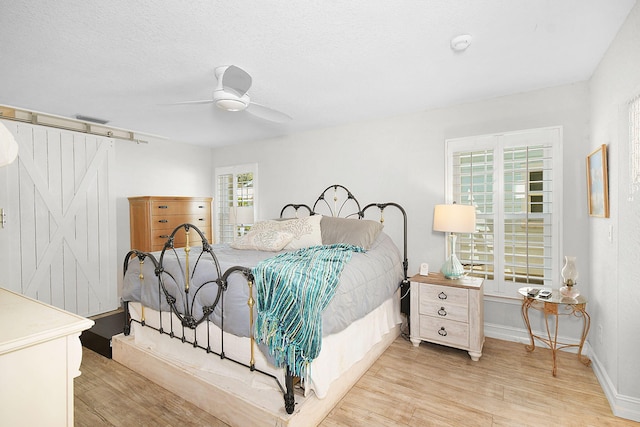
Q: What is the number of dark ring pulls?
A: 3